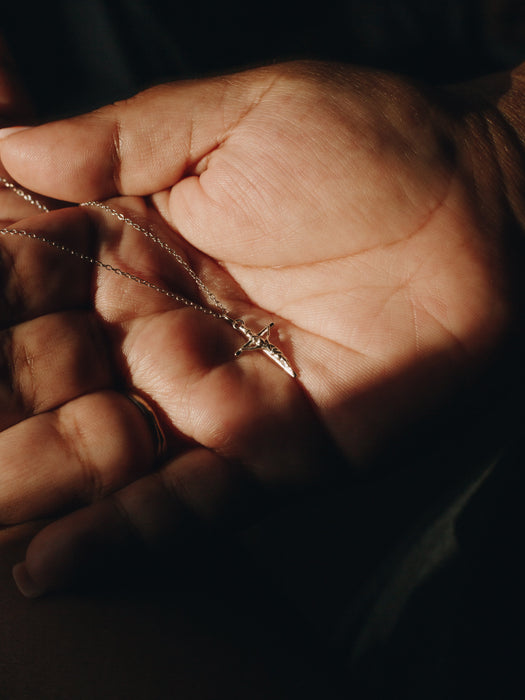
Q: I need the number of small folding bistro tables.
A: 0